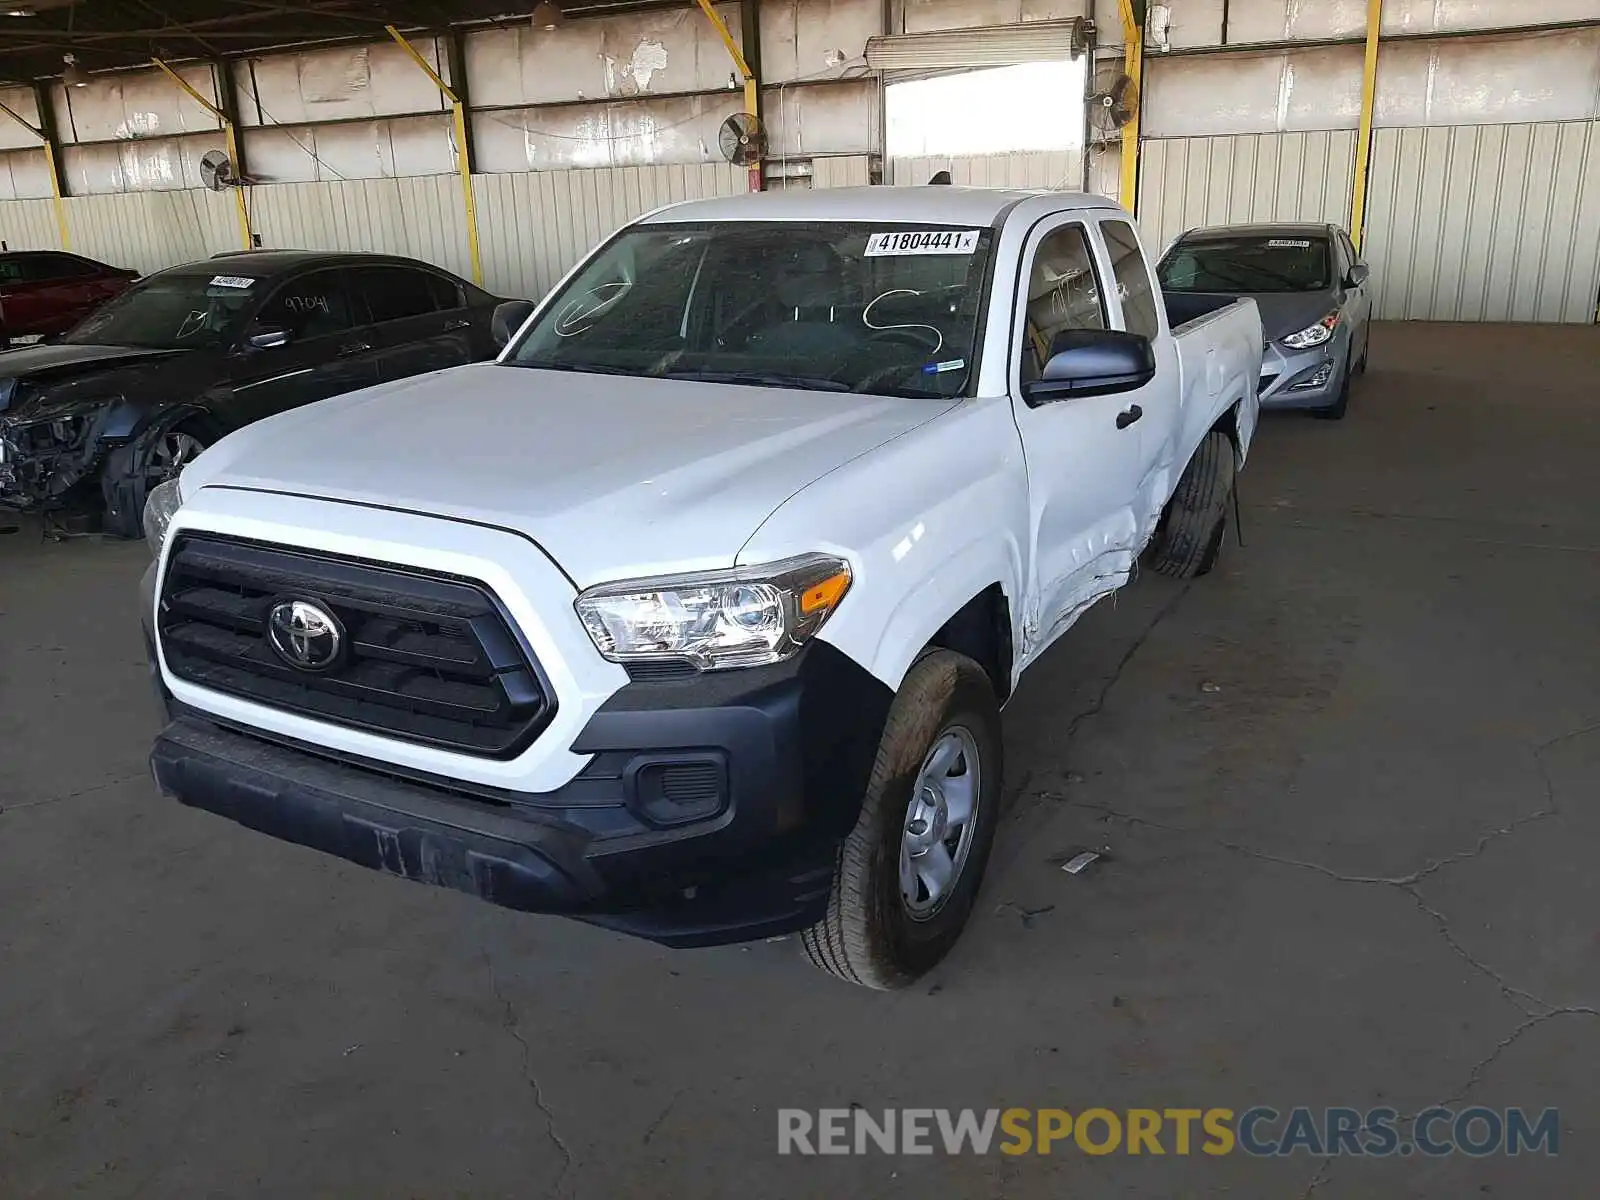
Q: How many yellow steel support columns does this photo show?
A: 6